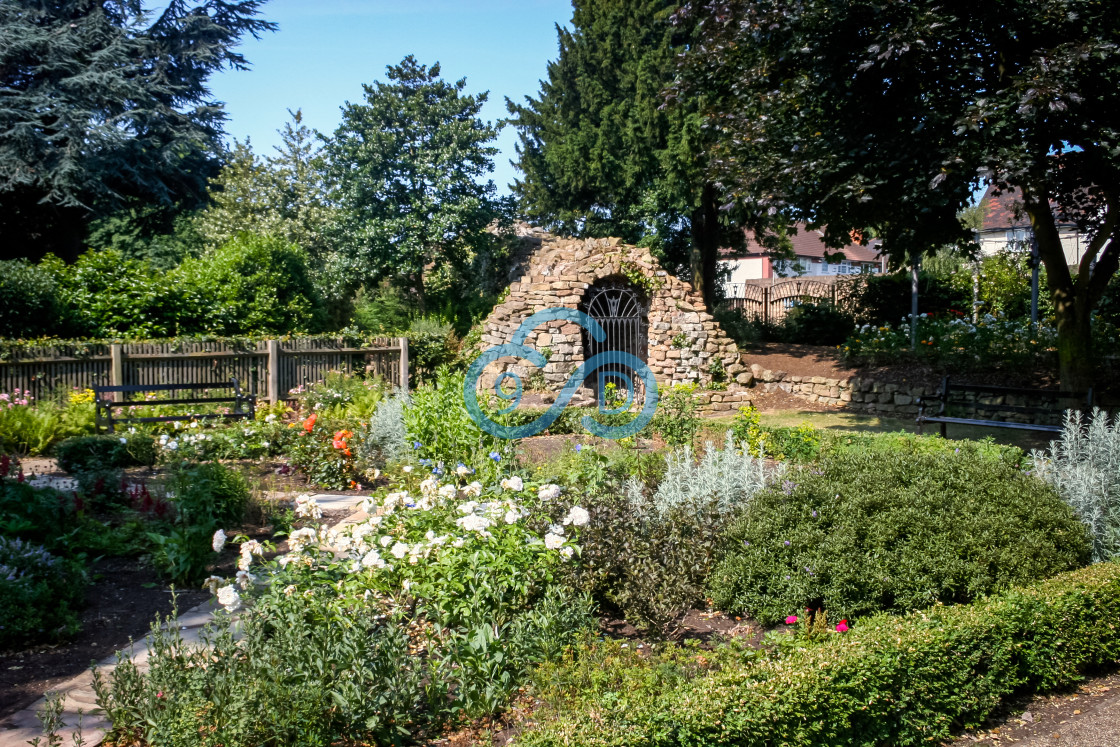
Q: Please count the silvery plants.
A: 3